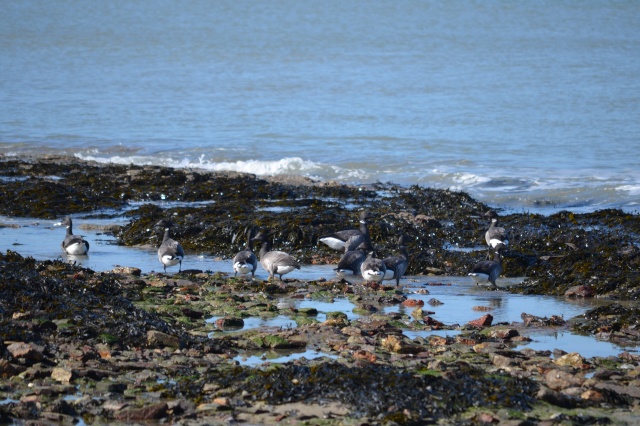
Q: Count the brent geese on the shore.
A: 10